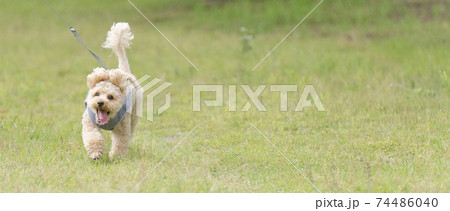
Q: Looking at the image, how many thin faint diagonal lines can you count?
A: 4